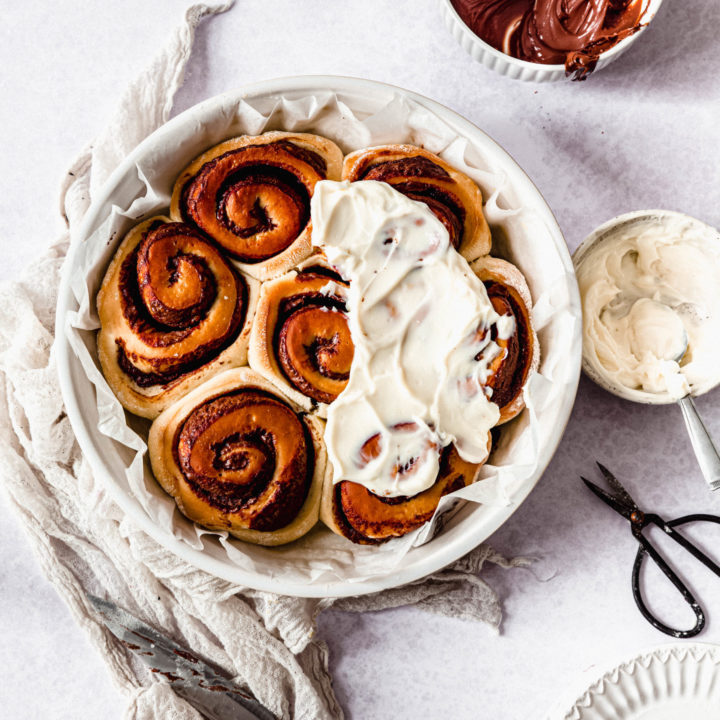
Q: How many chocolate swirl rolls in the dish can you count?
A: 7